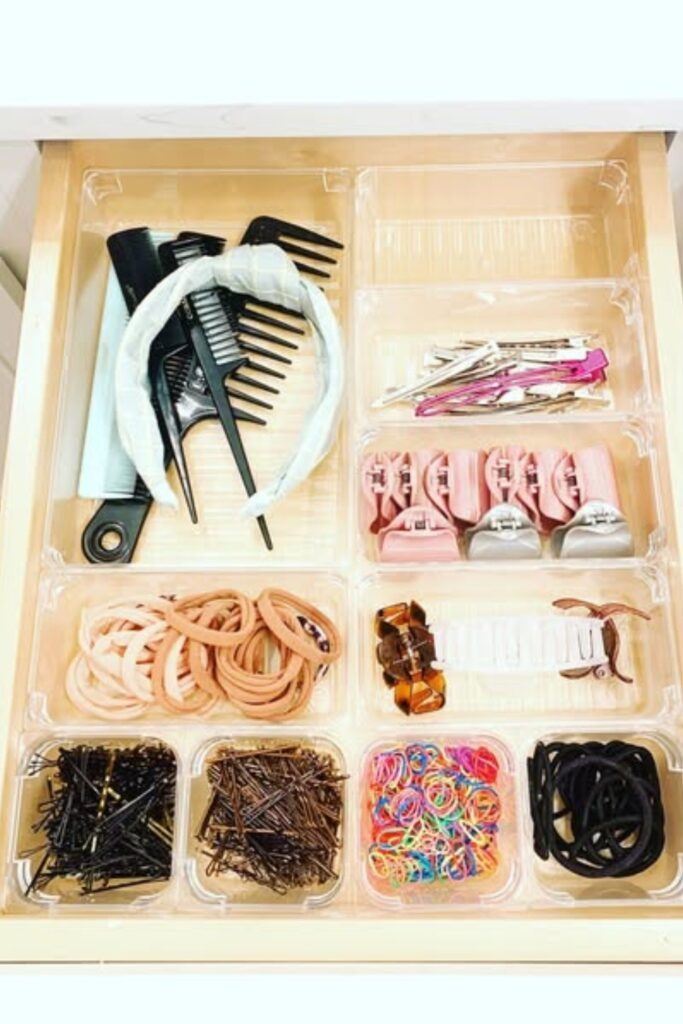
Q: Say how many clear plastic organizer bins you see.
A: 10